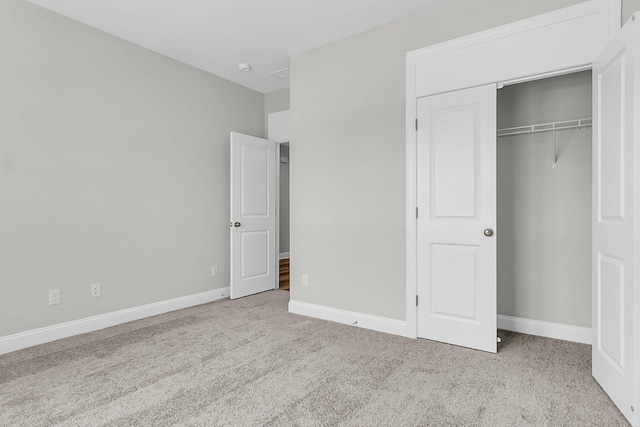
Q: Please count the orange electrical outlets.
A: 0